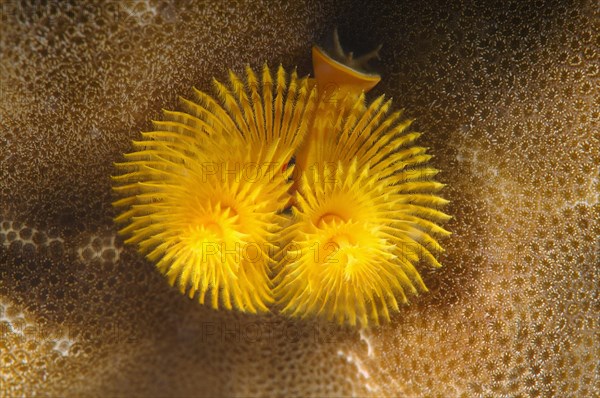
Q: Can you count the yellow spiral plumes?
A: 2